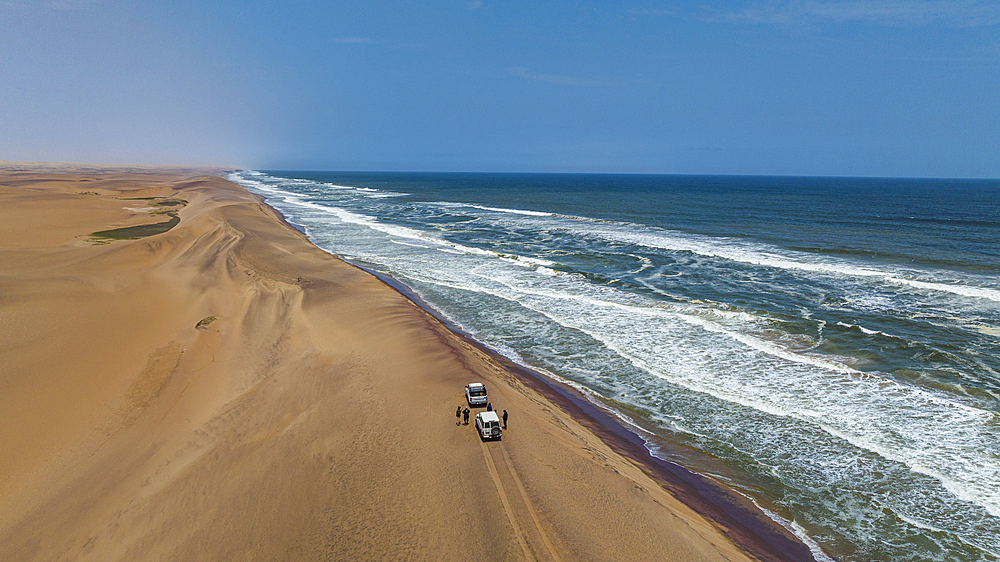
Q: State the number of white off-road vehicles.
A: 2